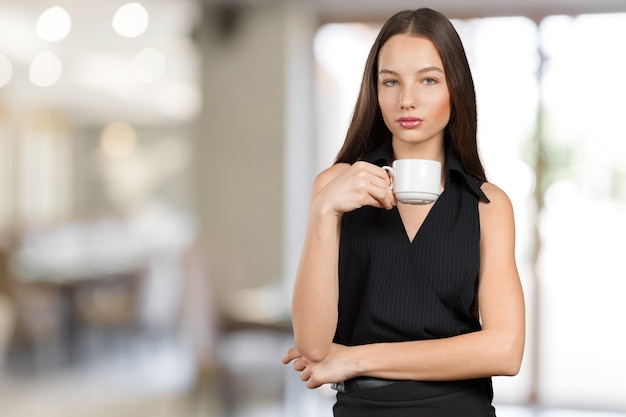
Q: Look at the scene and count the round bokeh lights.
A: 6